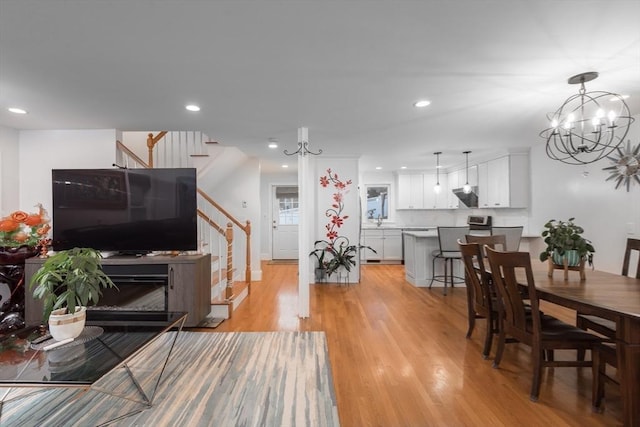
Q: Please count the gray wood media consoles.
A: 1